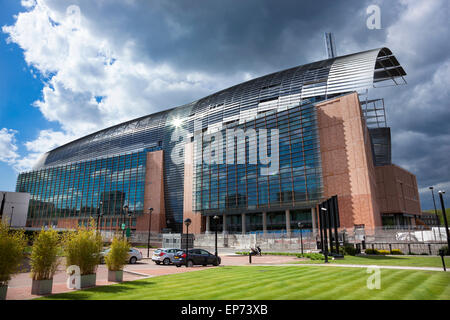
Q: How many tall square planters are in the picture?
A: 4